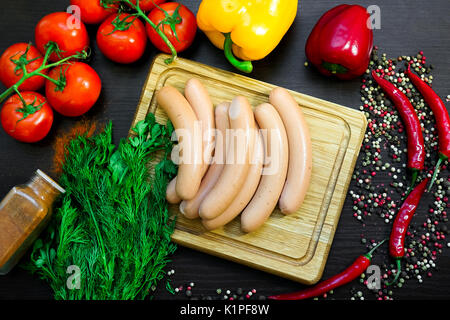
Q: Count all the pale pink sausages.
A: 7